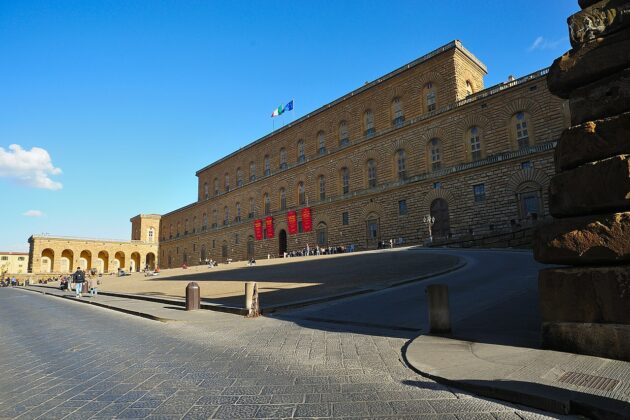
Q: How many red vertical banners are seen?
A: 4